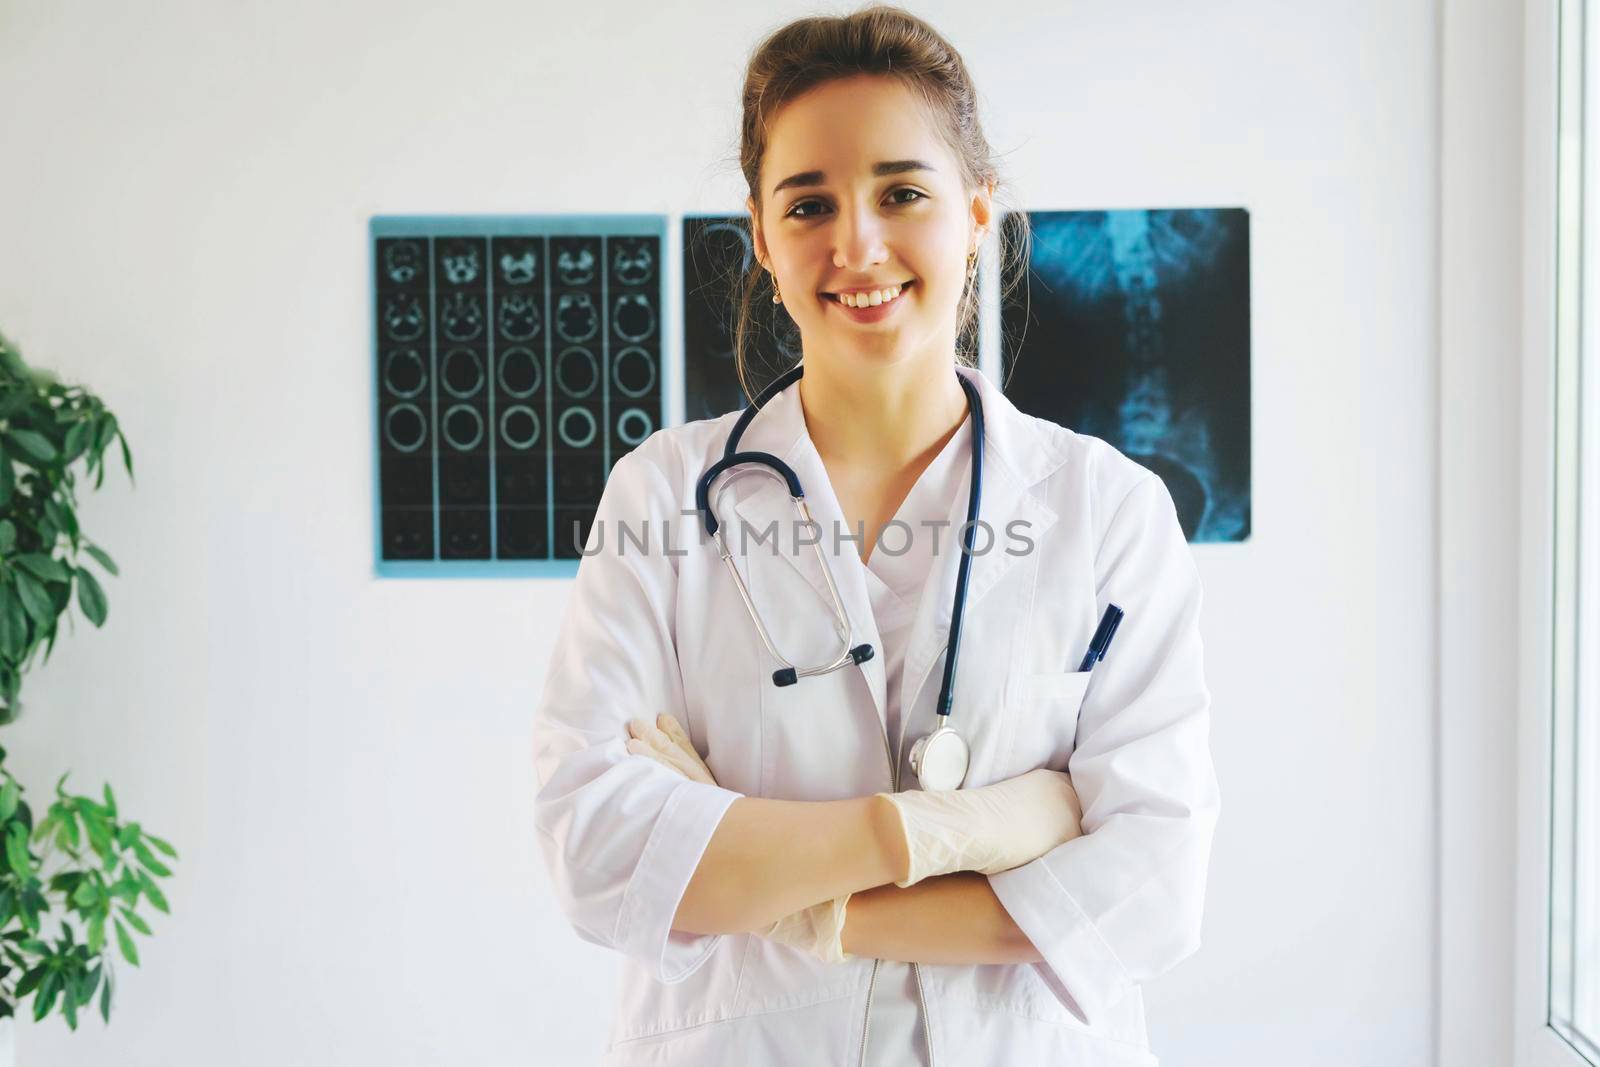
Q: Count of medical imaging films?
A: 3